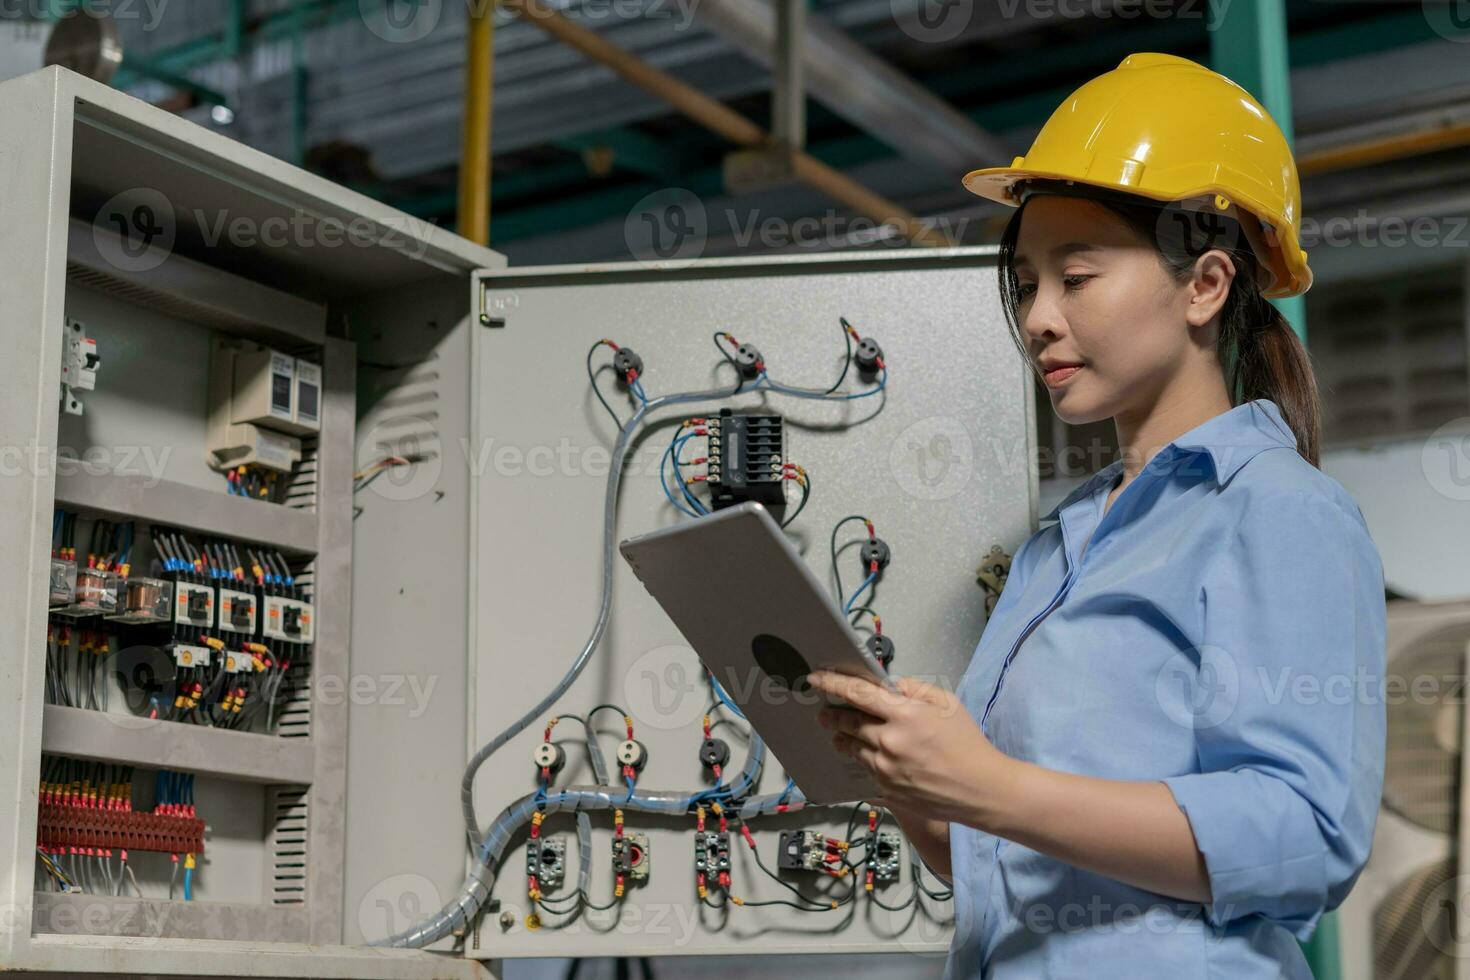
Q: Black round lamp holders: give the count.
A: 6